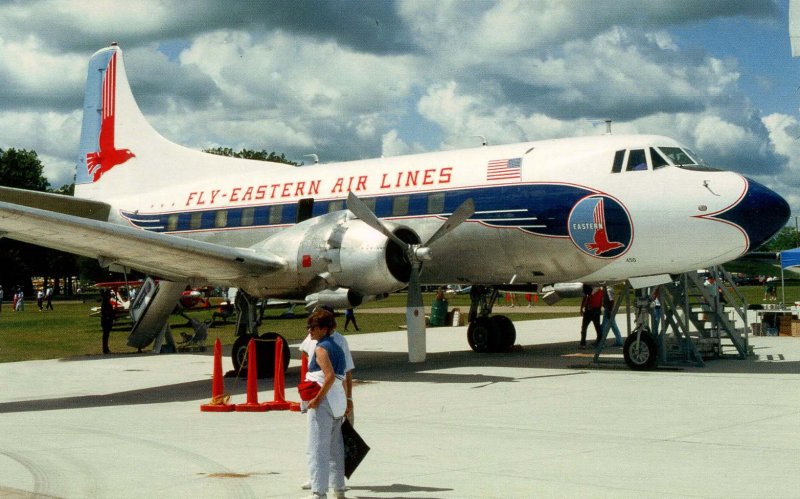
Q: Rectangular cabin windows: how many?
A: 9